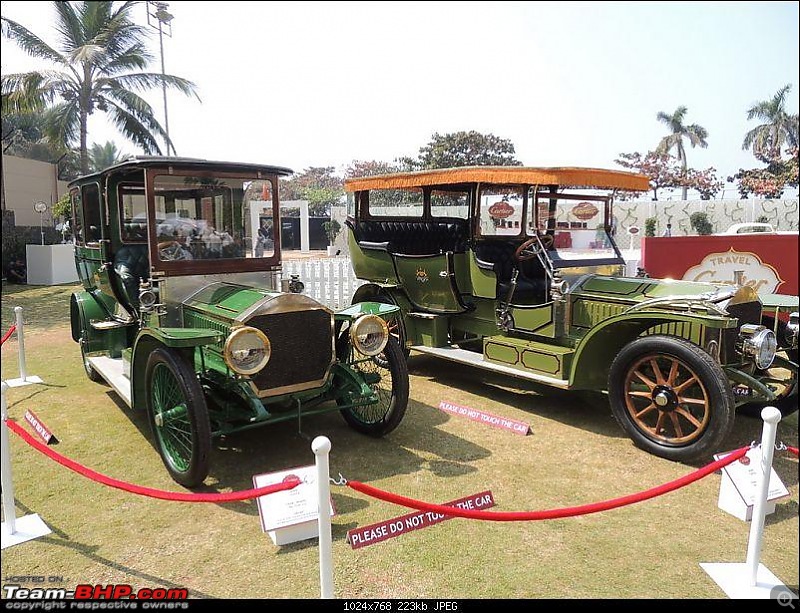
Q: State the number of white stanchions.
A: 4